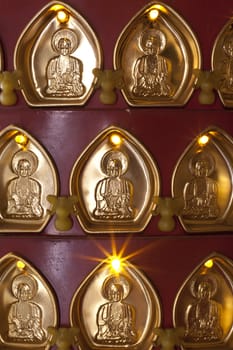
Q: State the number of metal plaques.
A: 9